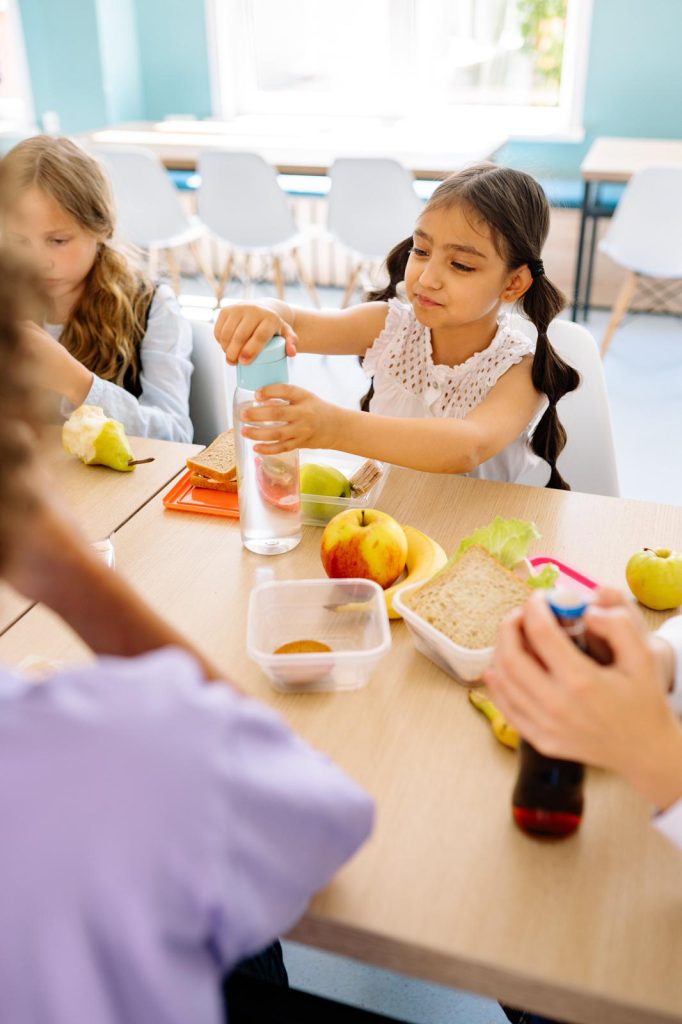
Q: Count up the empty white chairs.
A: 4